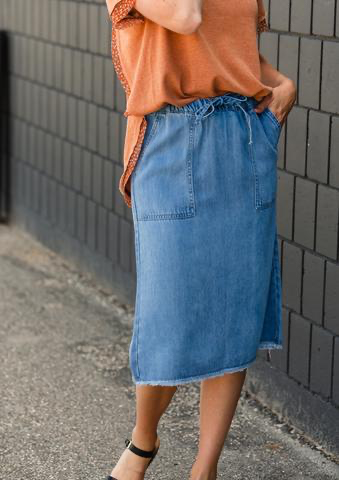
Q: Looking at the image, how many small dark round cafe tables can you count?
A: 0